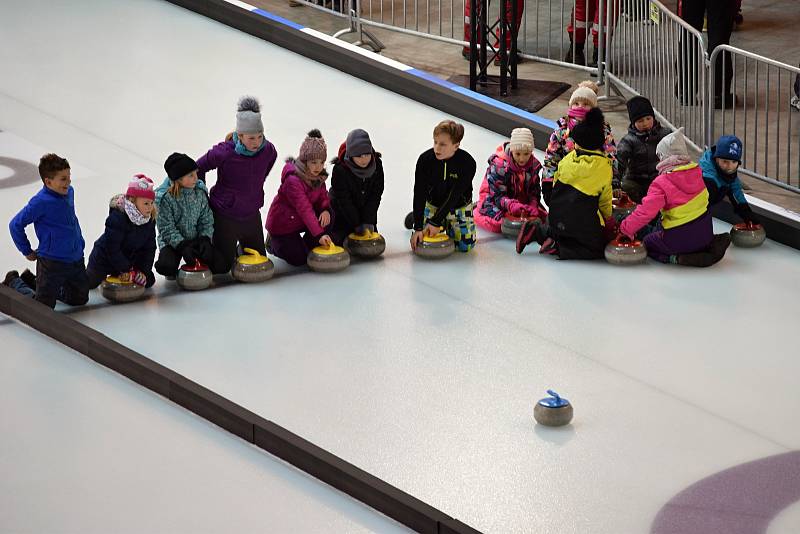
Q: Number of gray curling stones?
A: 11